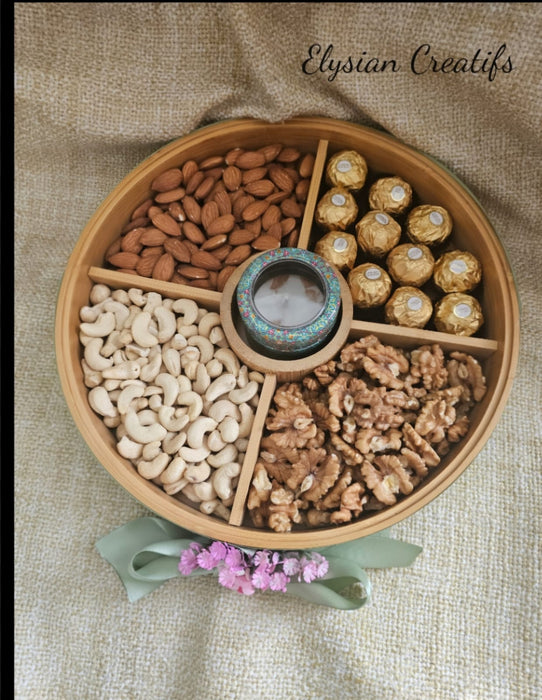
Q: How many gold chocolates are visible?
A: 11